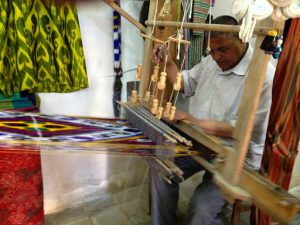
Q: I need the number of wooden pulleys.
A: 10